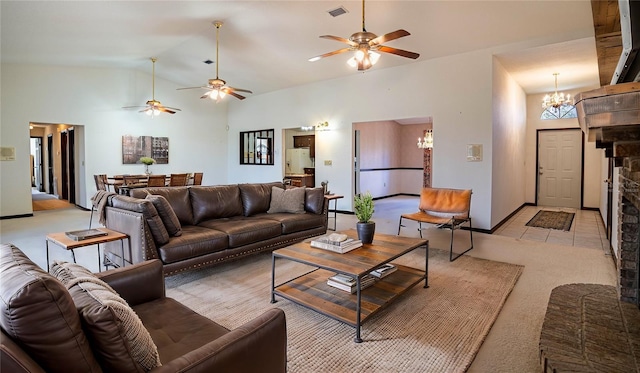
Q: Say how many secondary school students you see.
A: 0